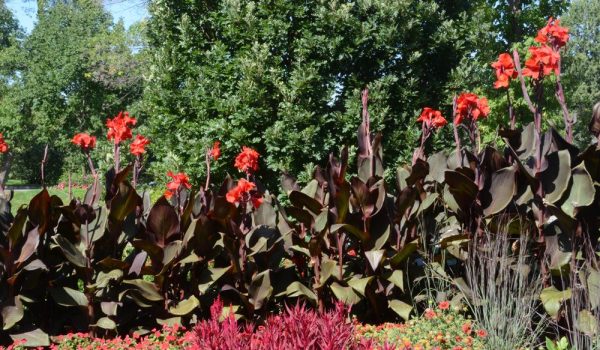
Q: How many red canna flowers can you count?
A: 13